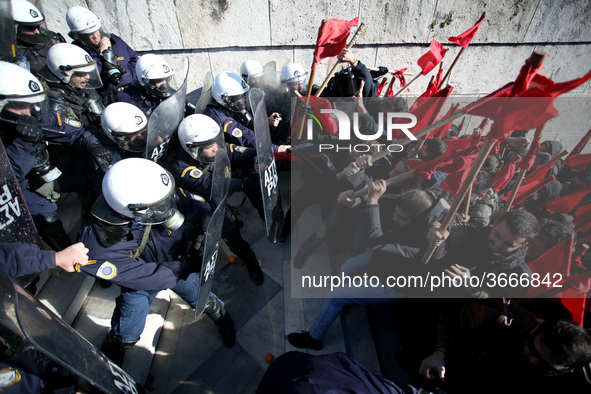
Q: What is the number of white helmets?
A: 11